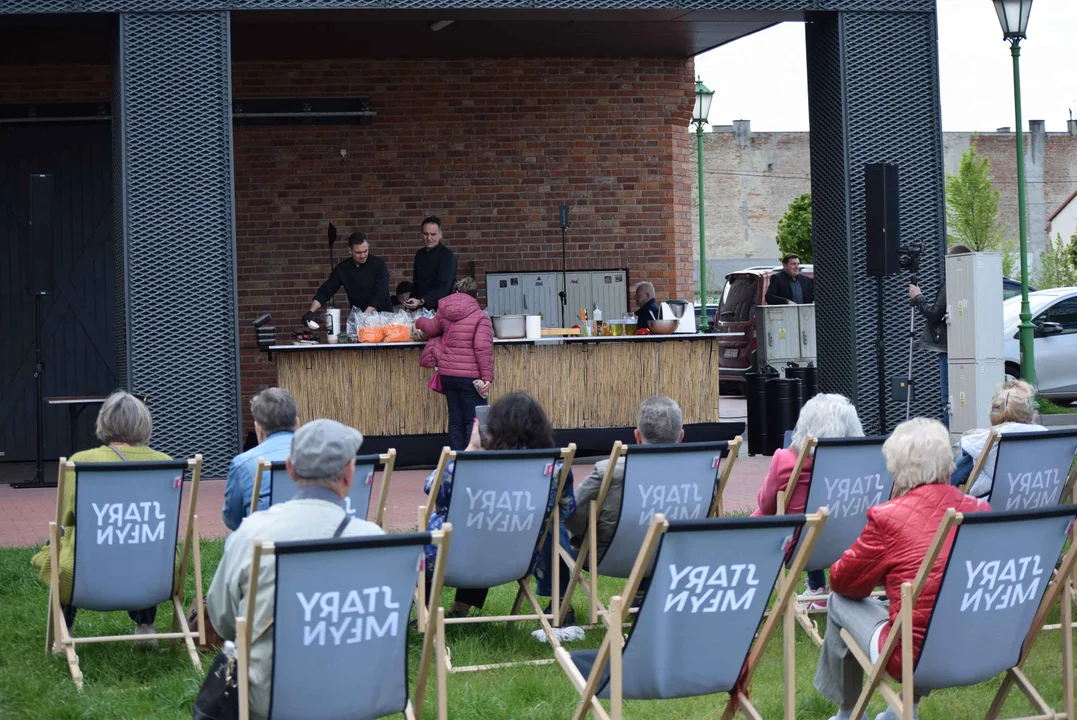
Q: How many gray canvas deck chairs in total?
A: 9